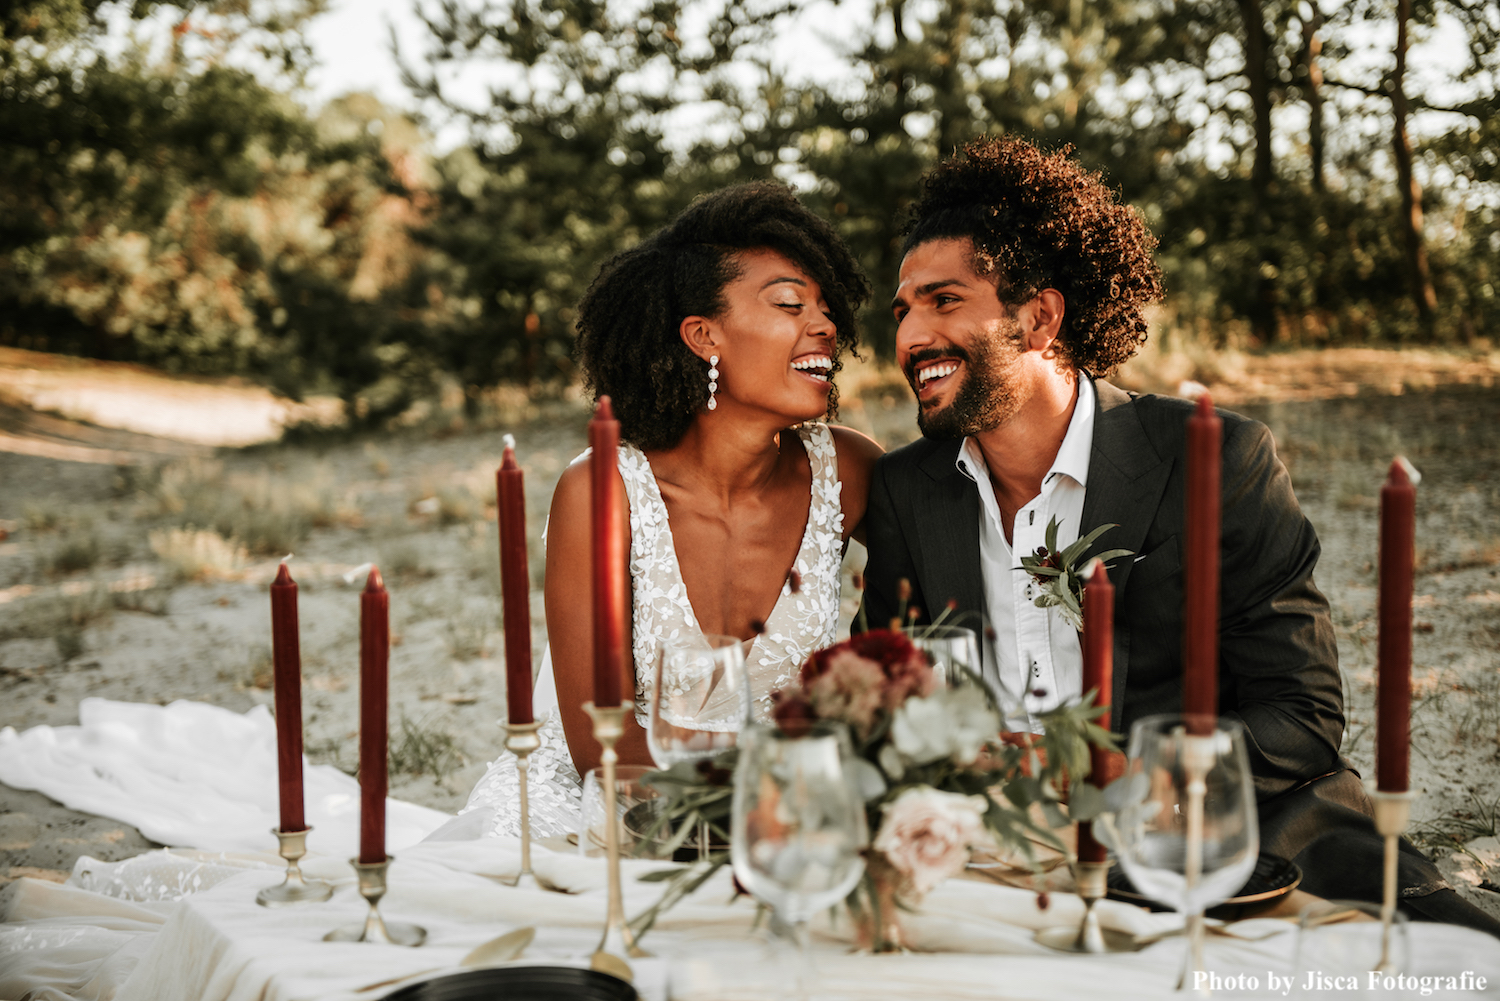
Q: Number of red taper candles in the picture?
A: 7